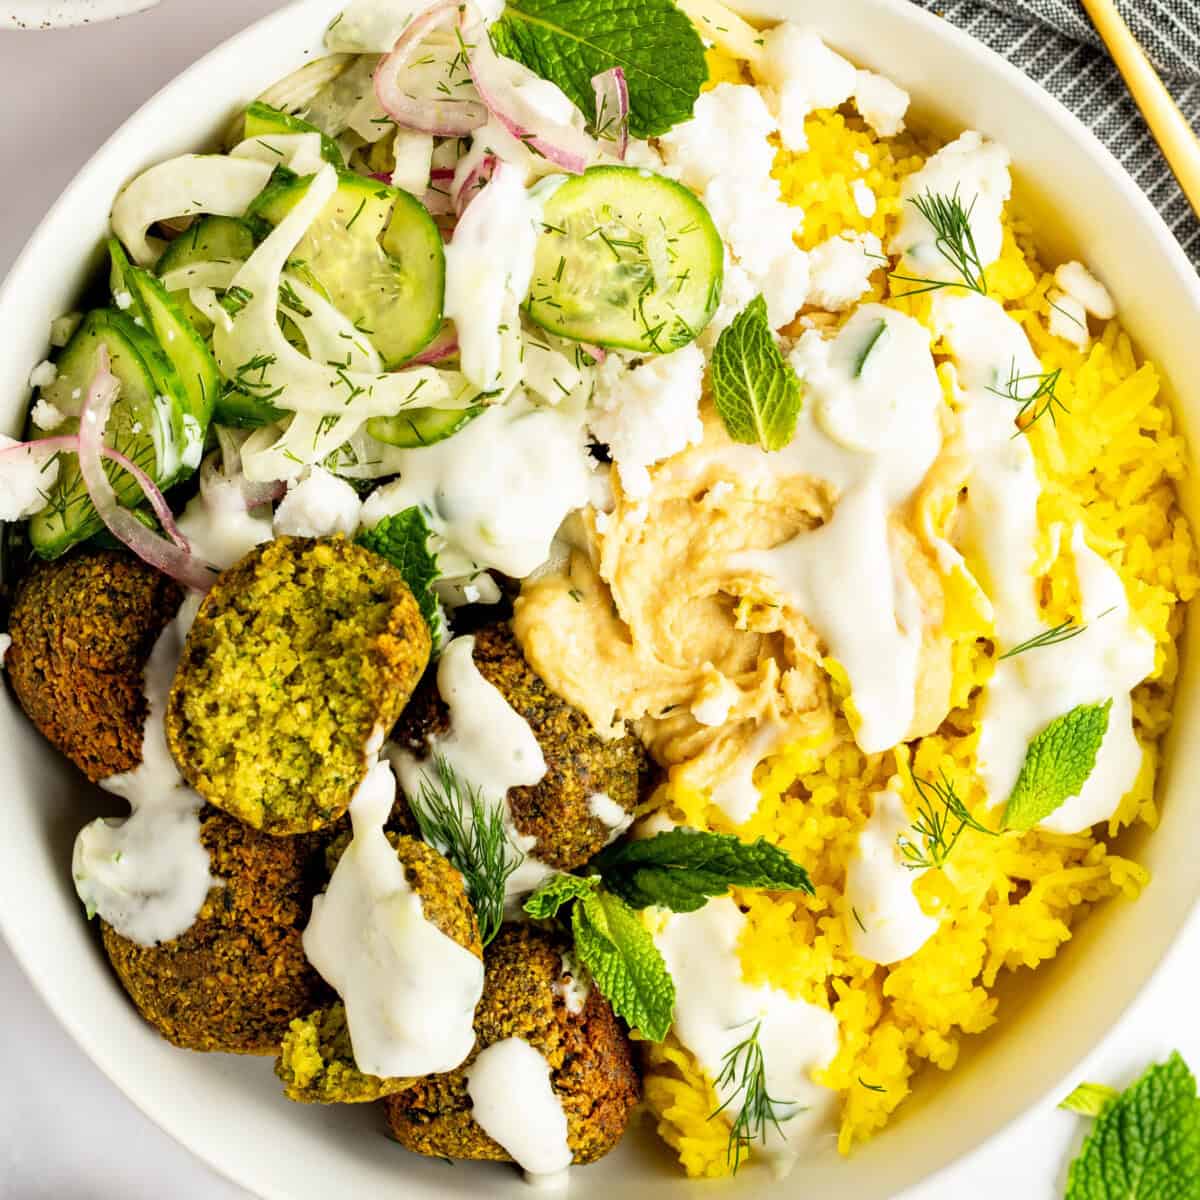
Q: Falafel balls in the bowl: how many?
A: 6